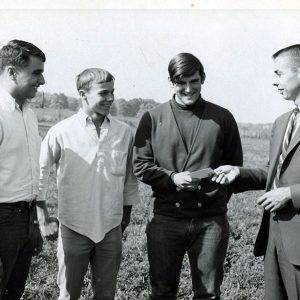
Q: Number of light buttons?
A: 4